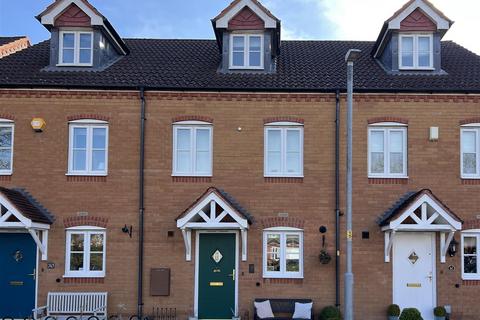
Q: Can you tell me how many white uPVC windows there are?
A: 12